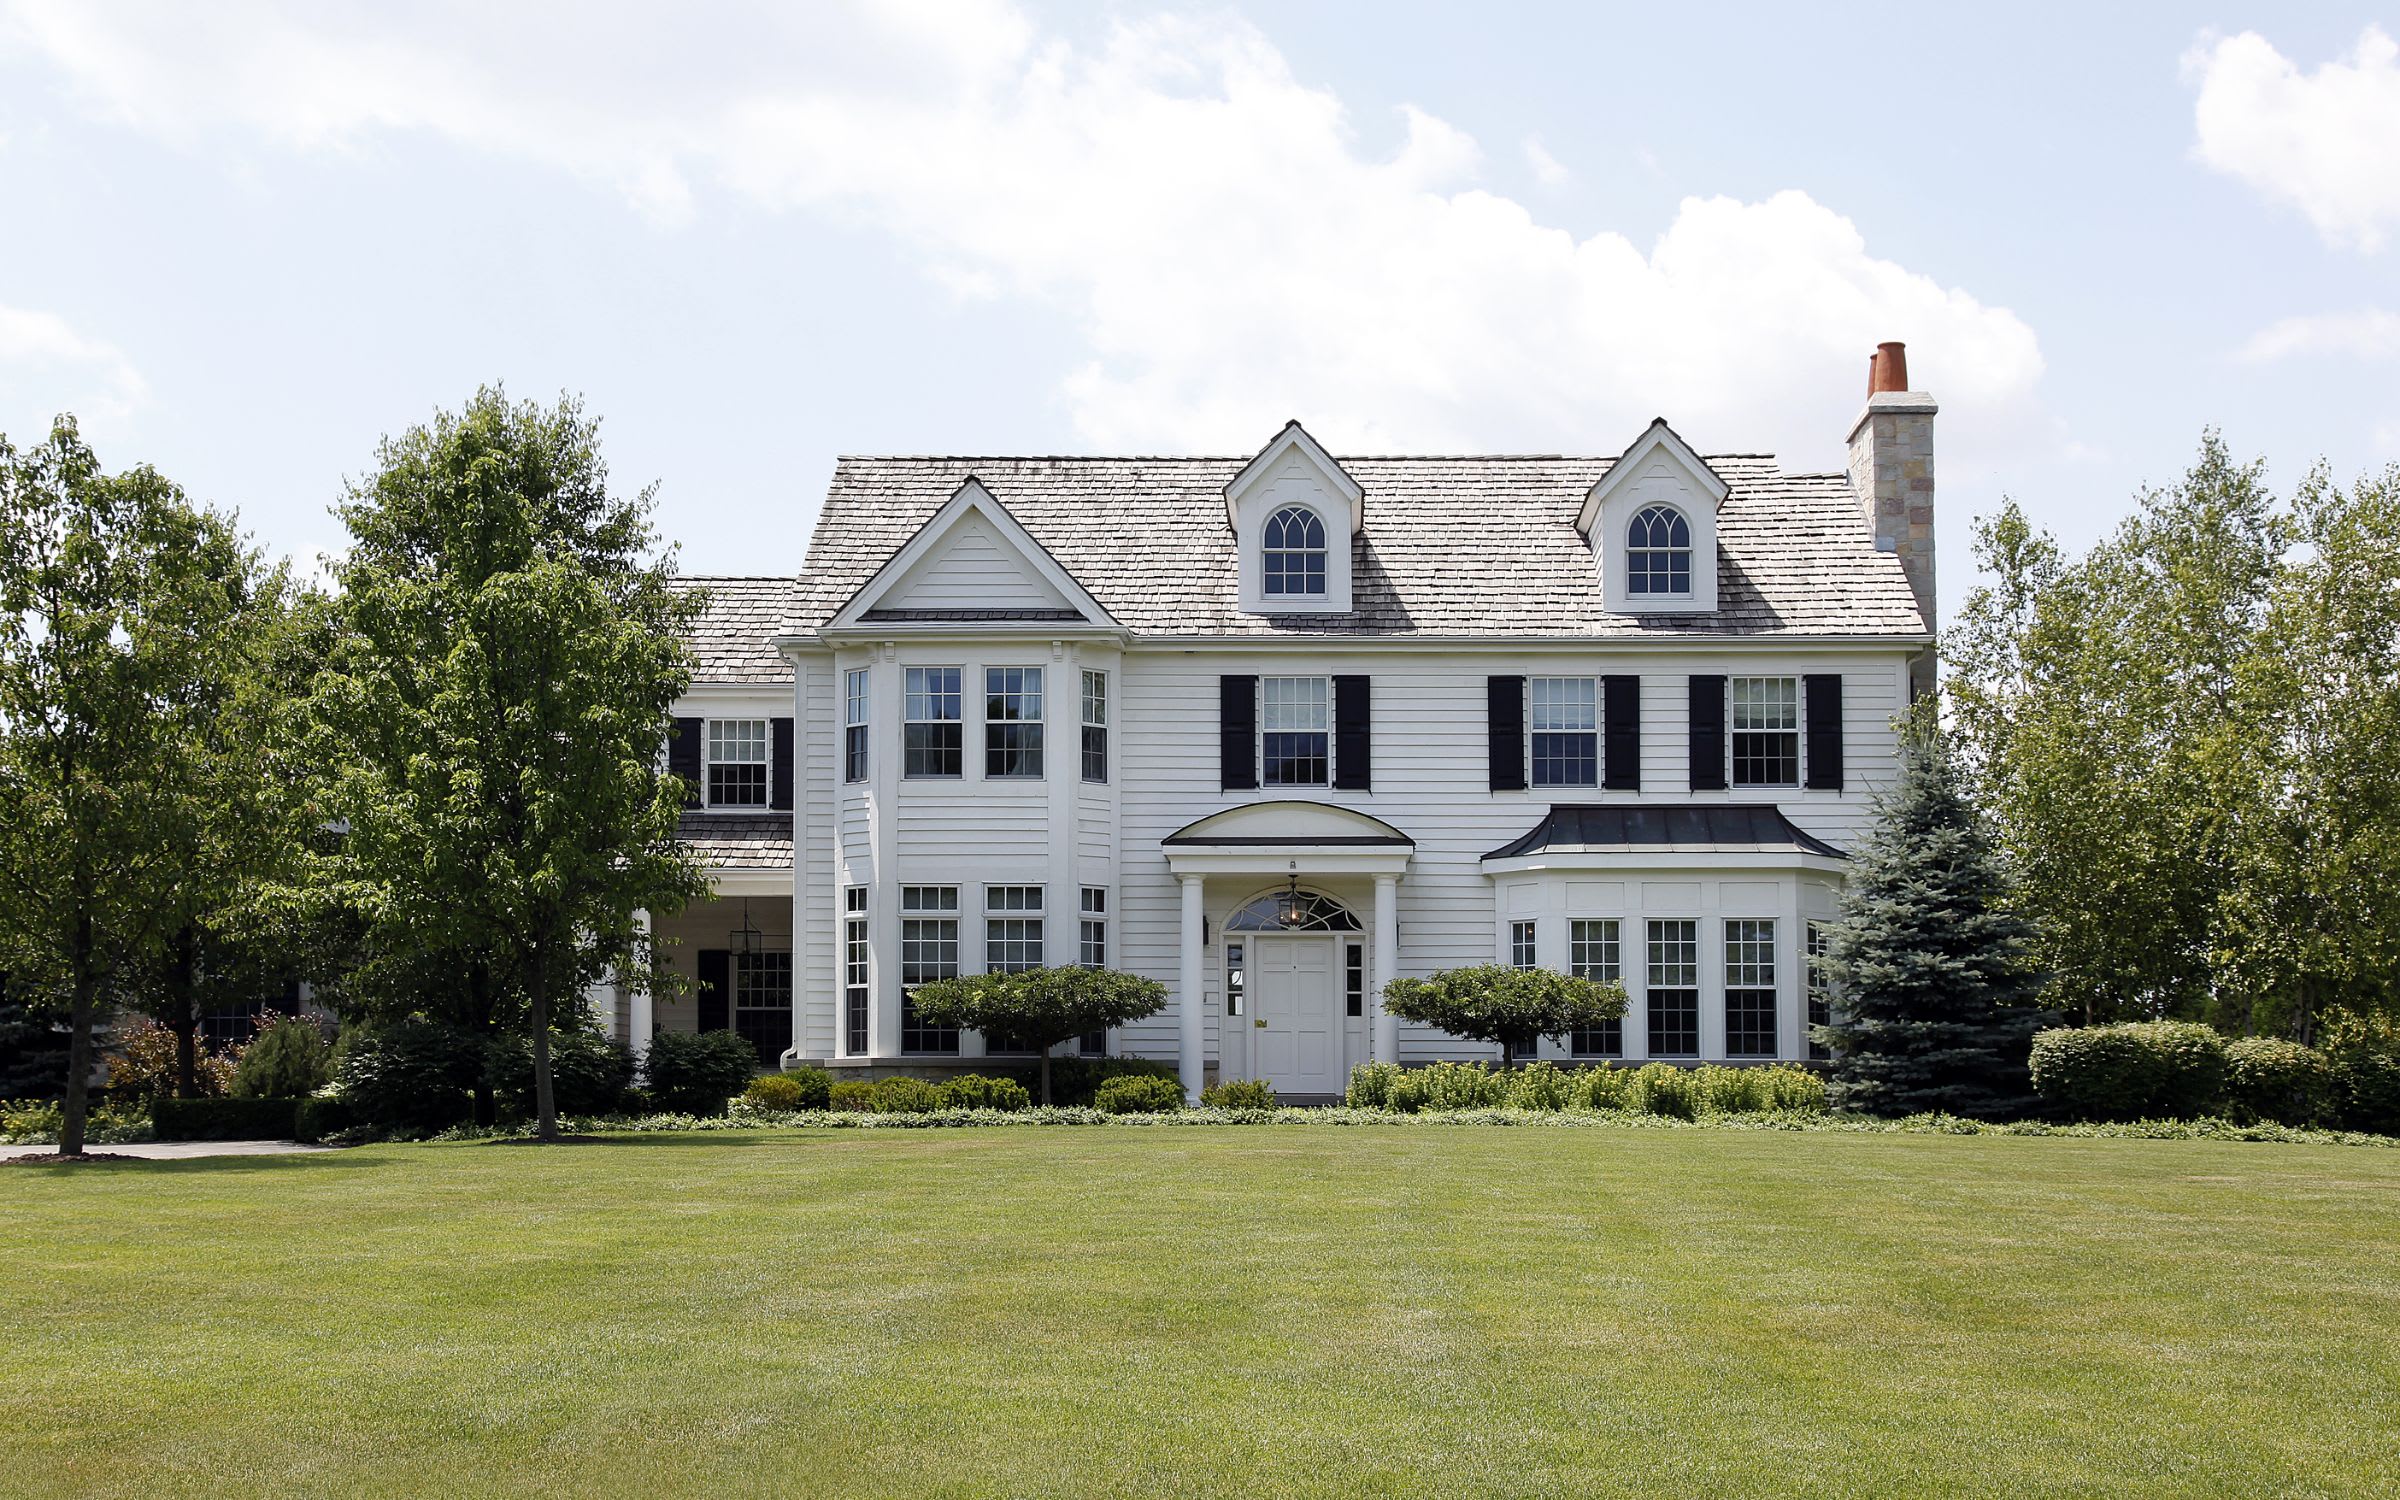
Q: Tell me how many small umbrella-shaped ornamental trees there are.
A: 2